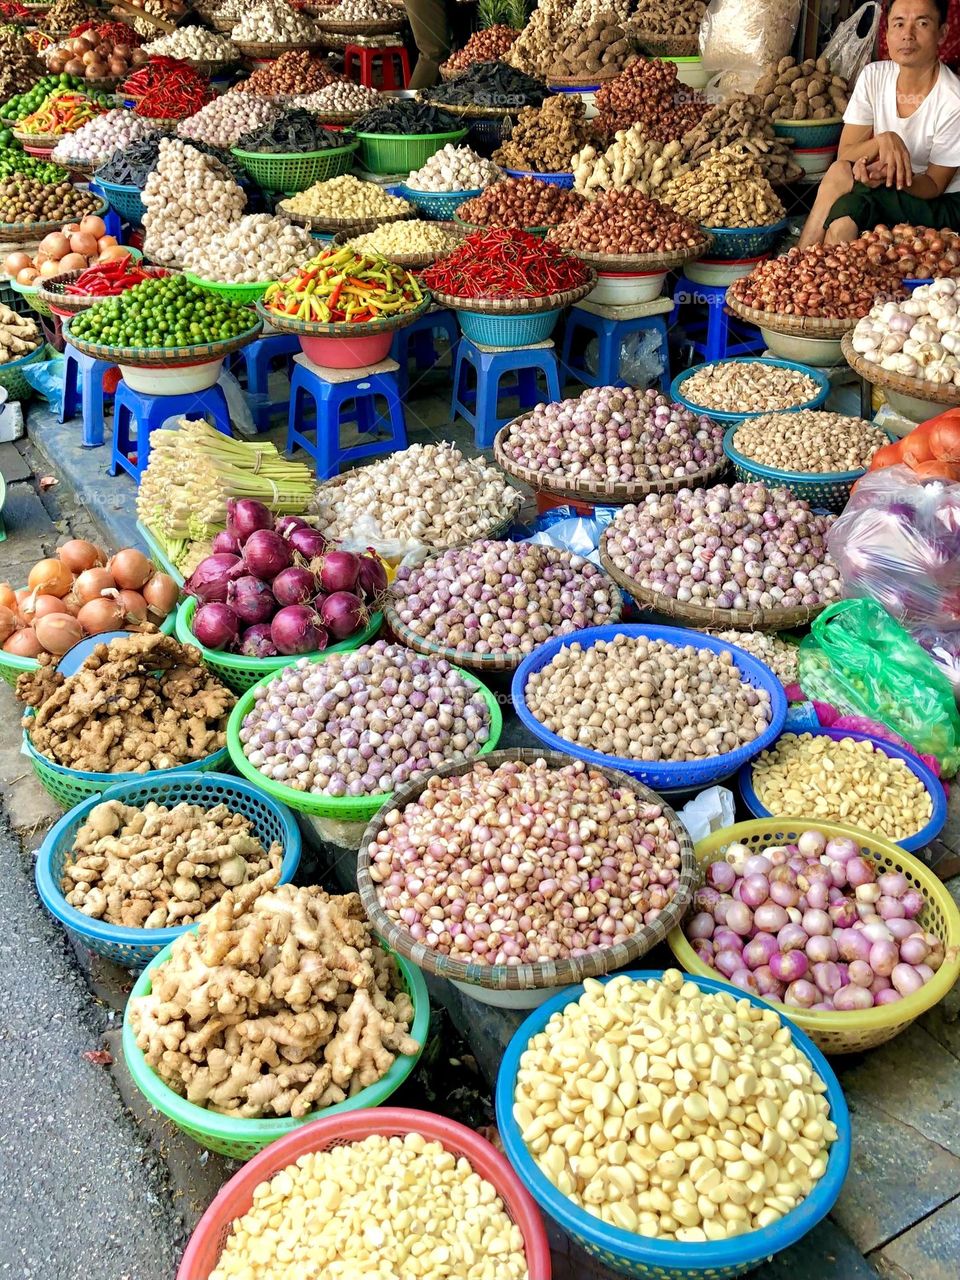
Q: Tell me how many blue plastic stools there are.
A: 8